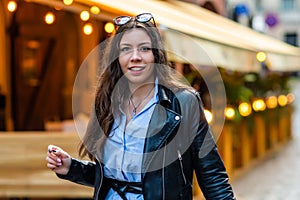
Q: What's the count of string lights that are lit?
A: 15